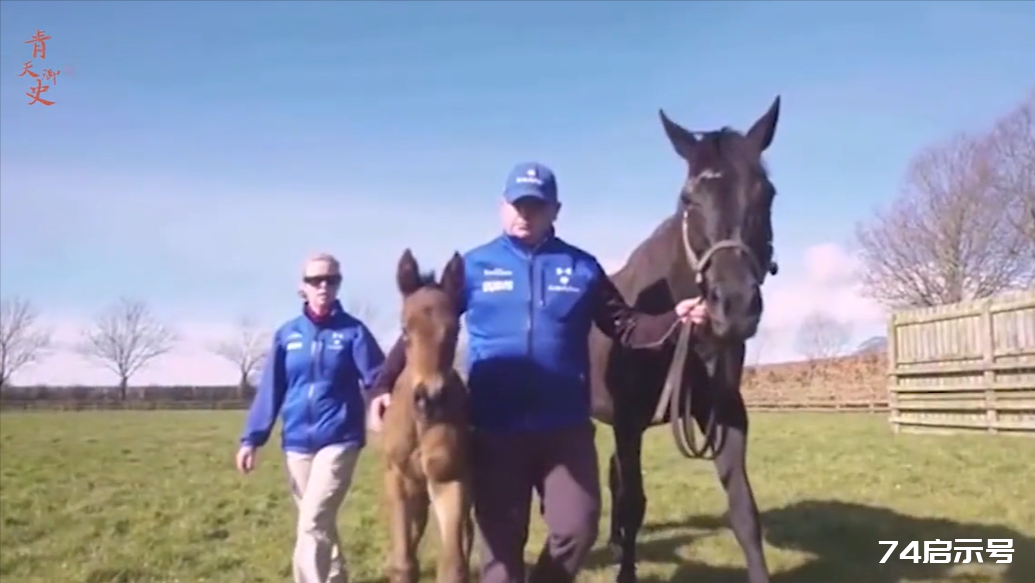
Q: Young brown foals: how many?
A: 1